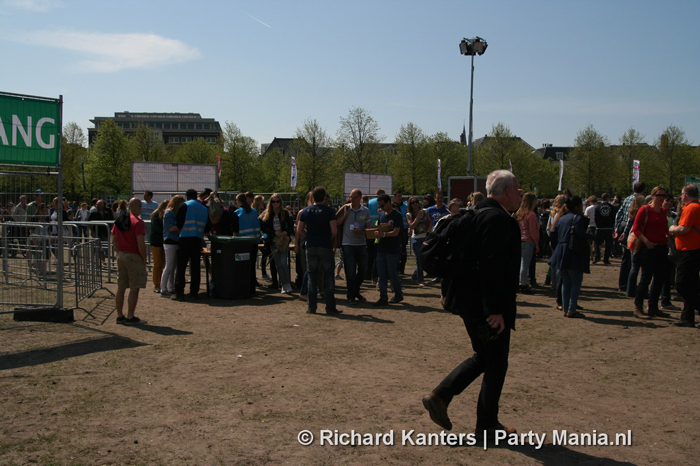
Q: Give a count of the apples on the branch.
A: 0